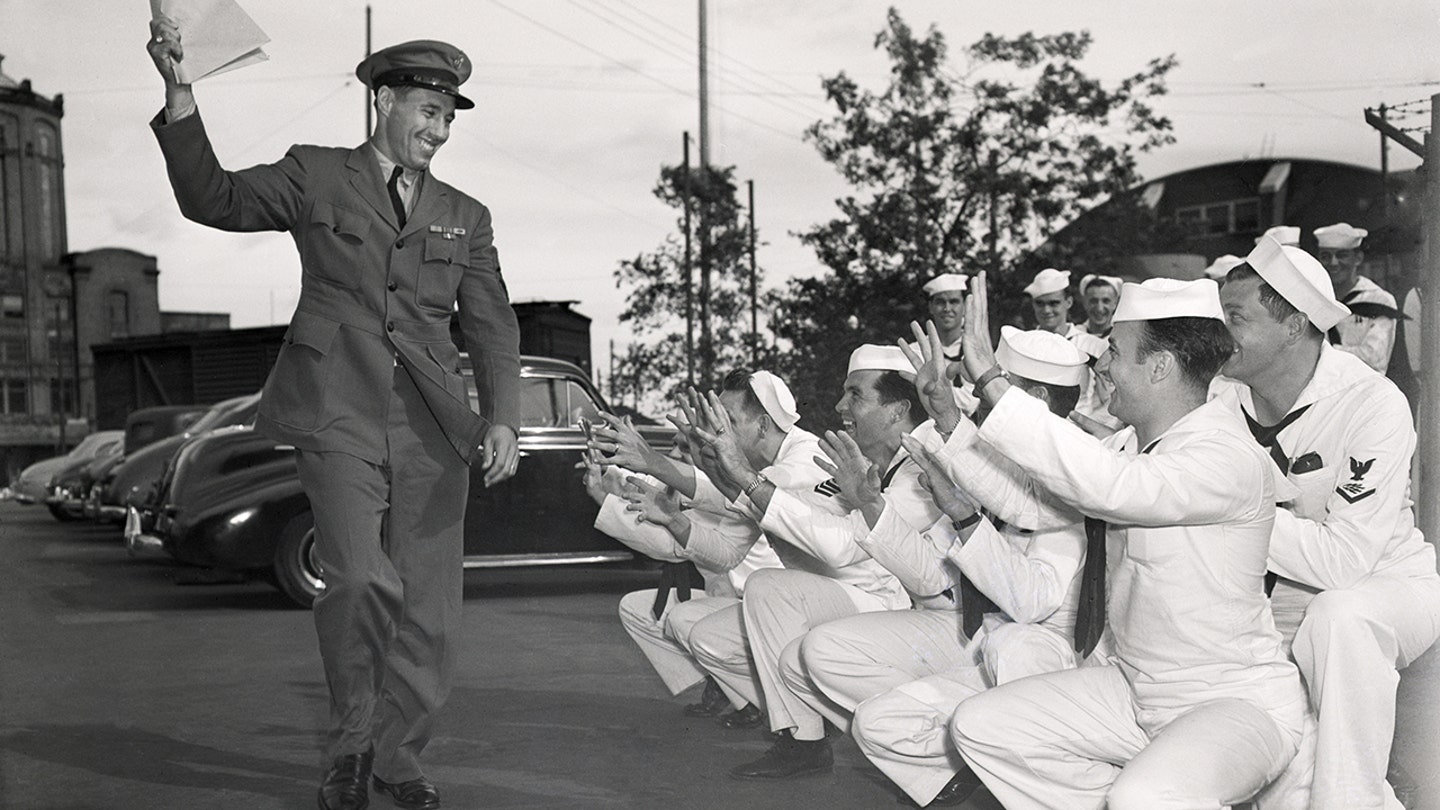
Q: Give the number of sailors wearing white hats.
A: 11